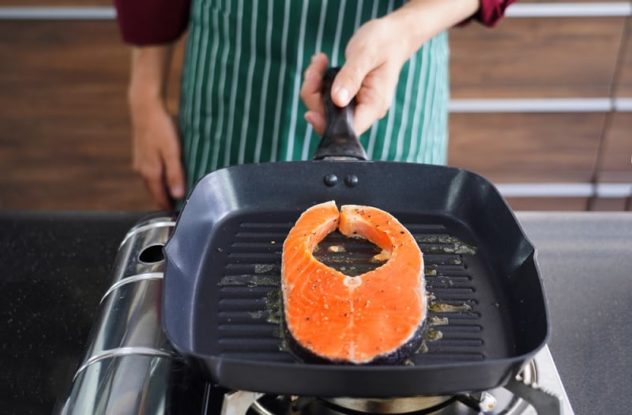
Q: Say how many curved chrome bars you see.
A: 3